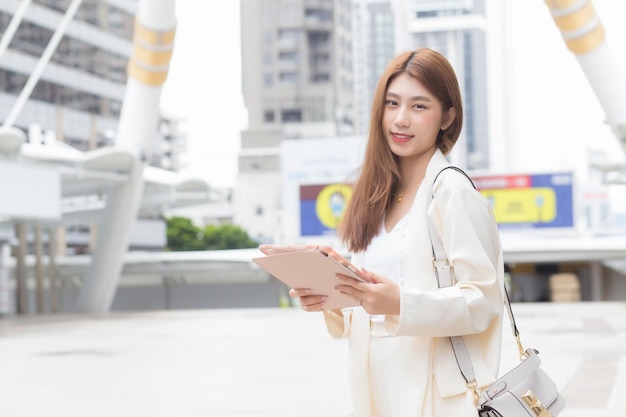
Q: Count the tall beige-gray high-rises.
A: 1